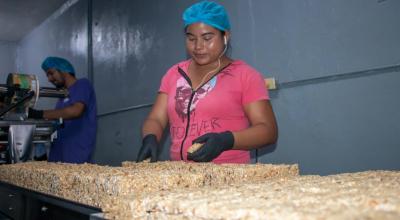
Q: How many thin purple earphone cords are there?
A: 0